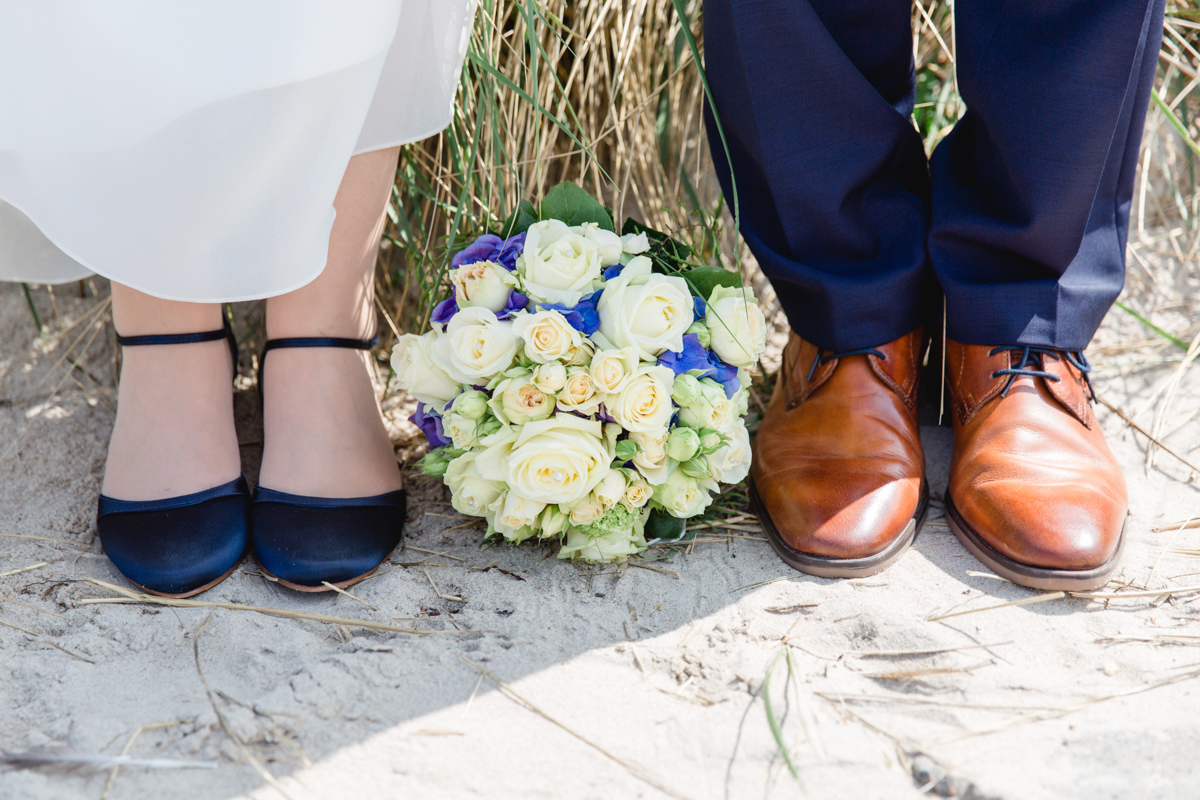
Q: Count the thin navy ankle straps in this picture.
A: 2